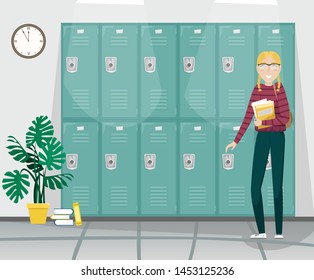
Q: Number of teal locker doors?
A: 12